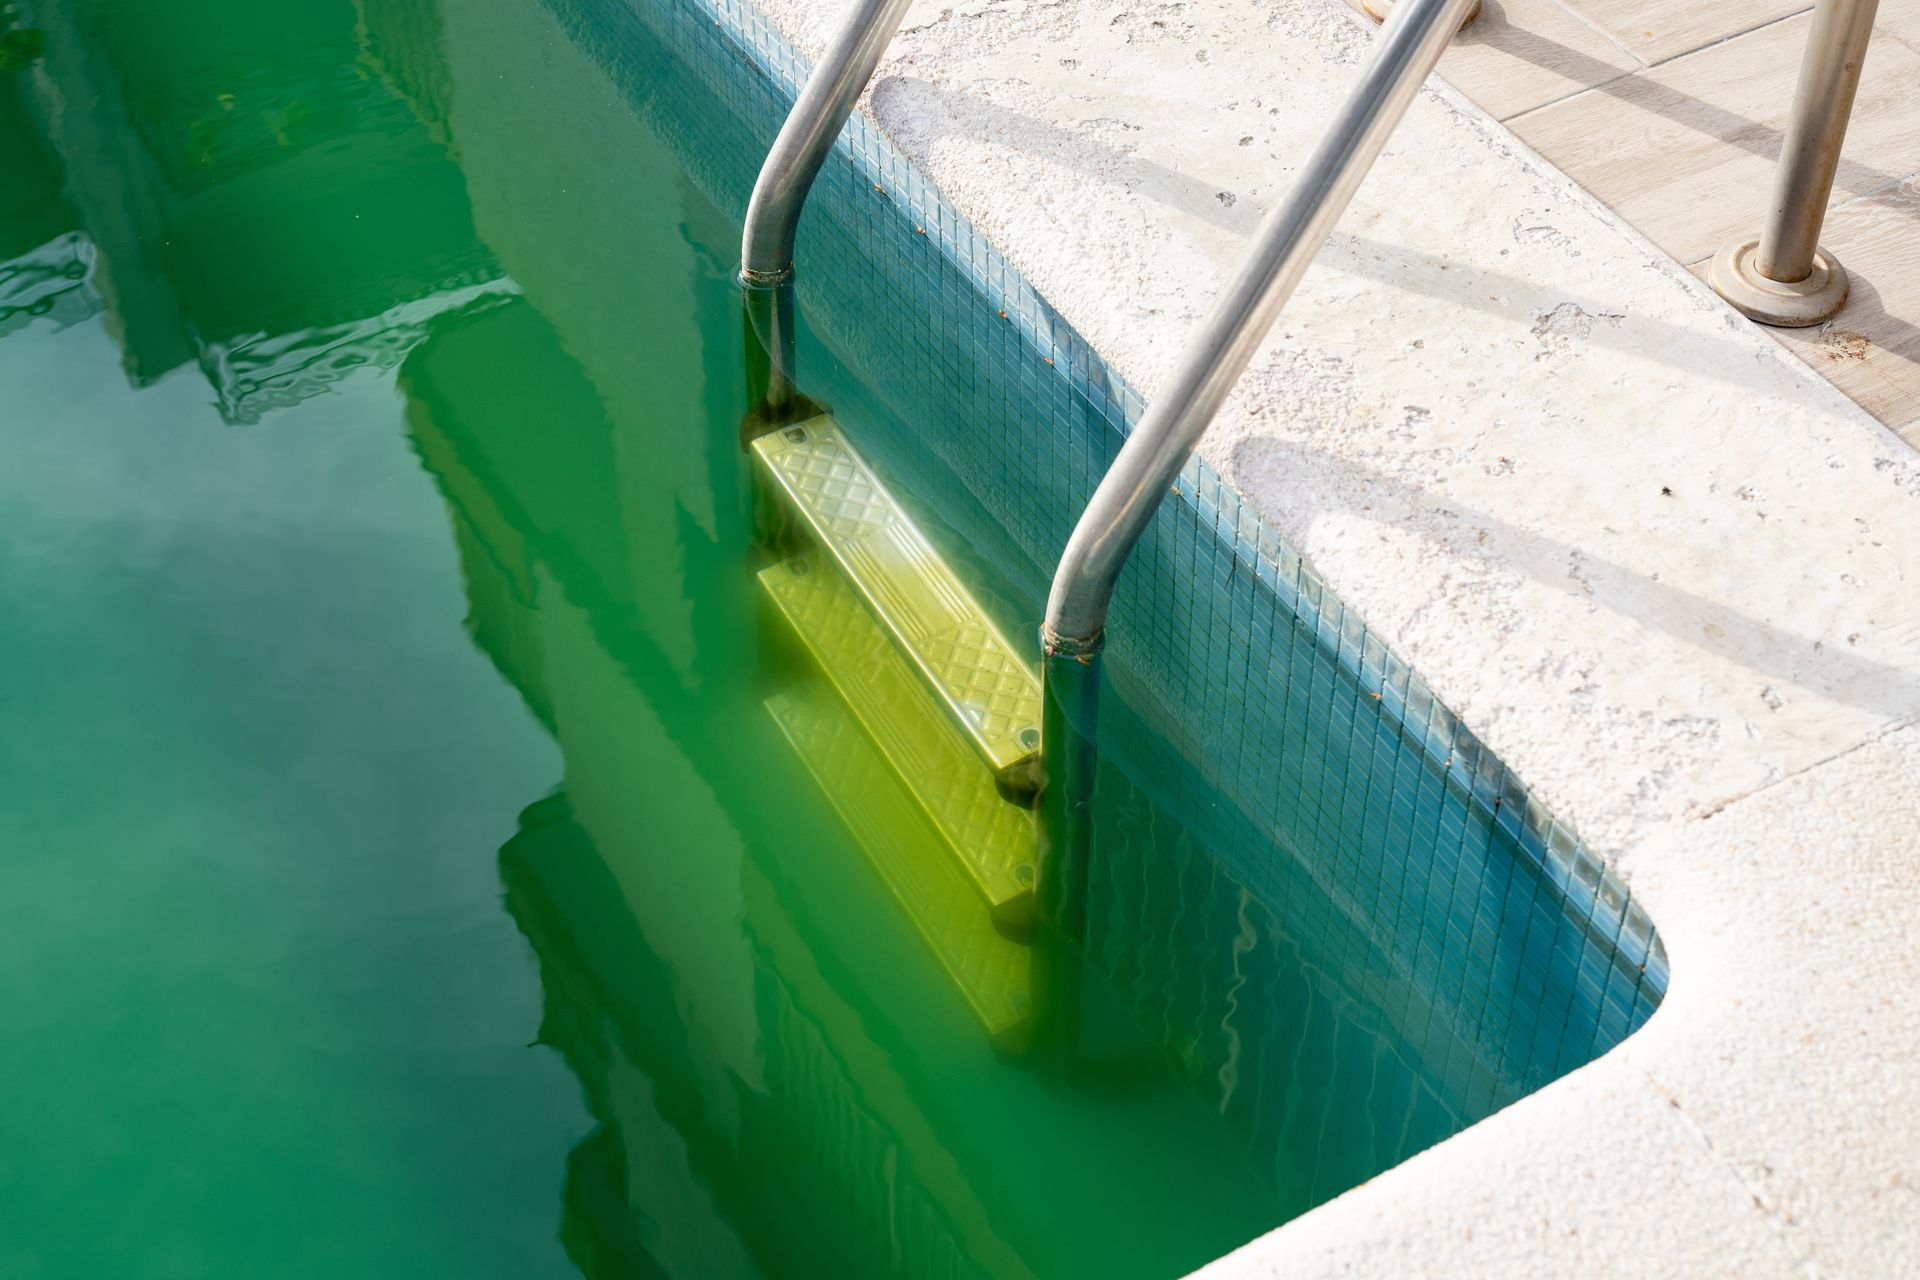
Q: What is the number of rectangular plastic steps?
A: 3